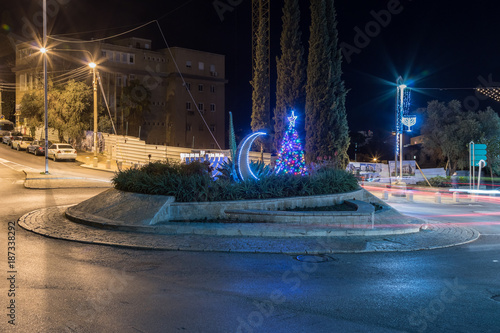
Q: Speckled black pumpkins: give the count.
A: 0